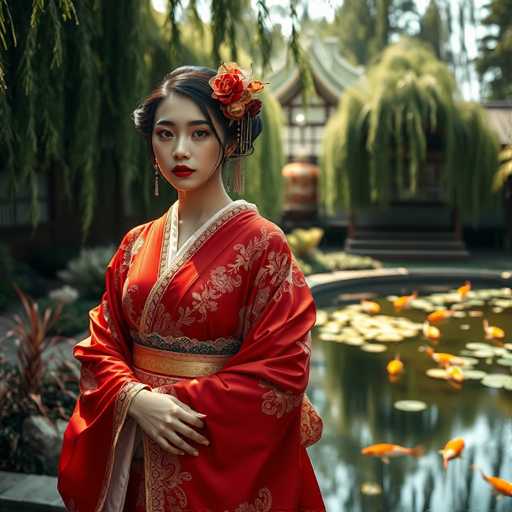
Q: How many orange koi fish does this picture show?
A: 12